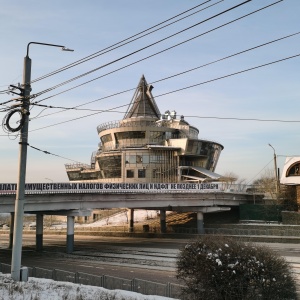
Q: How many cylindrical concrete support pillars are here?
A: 6